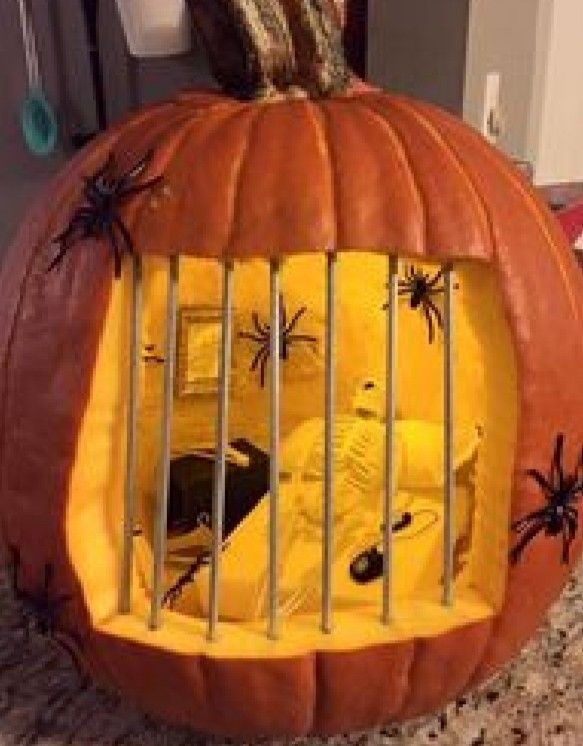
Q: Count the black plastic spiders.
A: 5